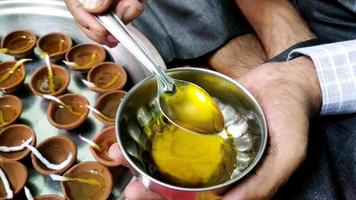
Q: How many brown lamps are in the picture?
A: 15